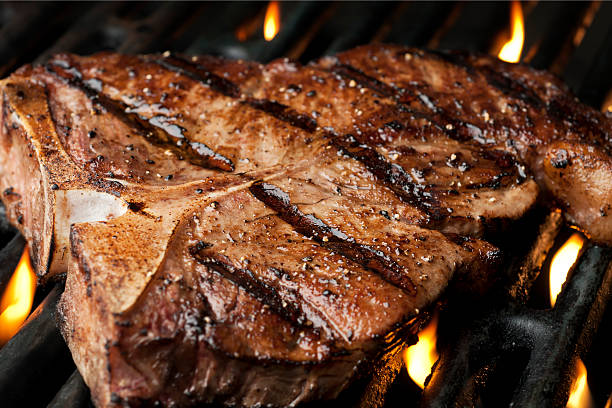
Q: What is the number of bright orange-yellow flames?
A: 6